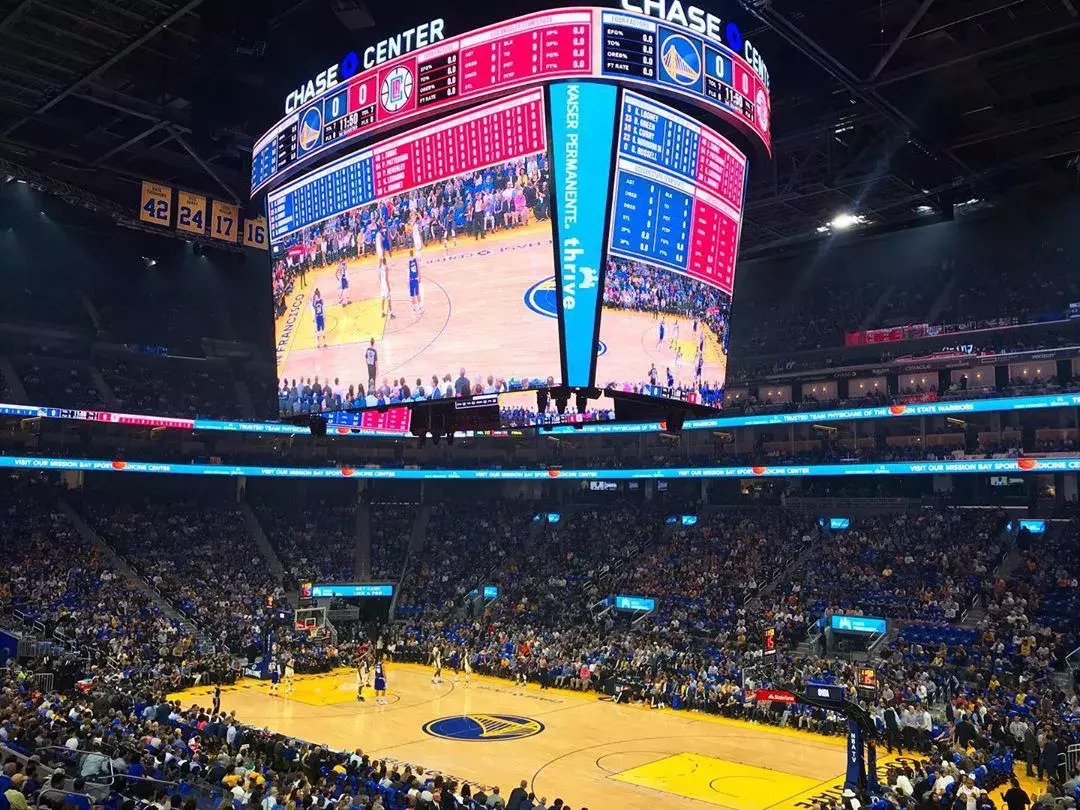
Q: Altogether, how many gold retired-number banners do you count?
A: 4